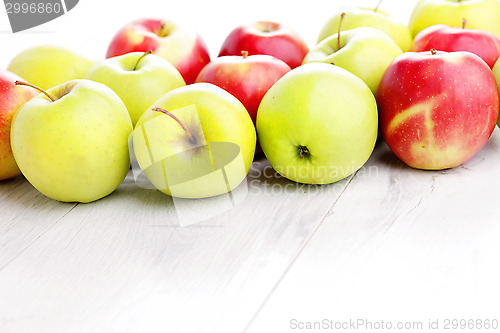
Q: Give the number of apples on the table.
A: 15